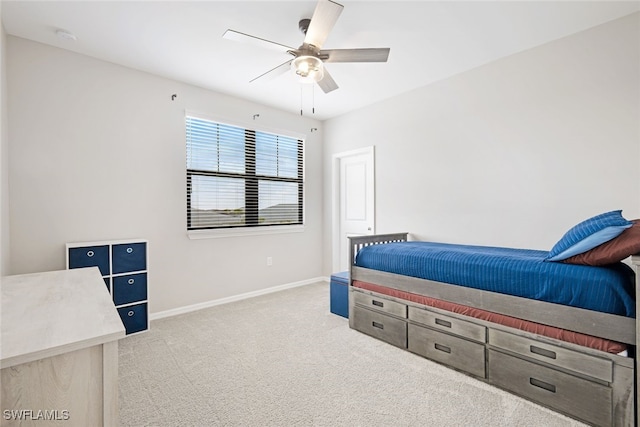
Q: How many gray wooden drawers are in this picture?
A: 6